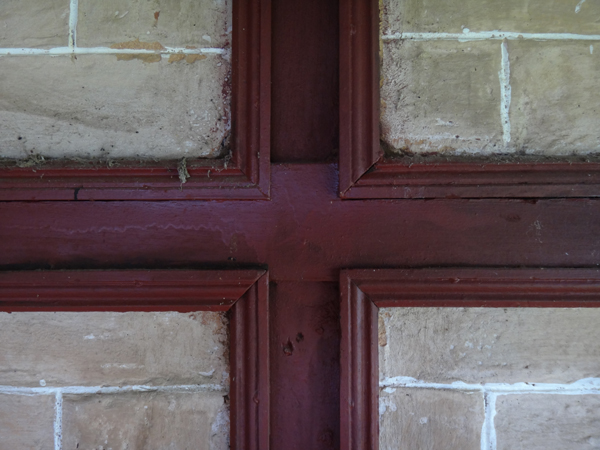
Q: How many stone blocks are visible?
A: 12